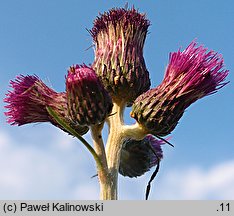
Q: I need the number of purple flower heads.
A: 5